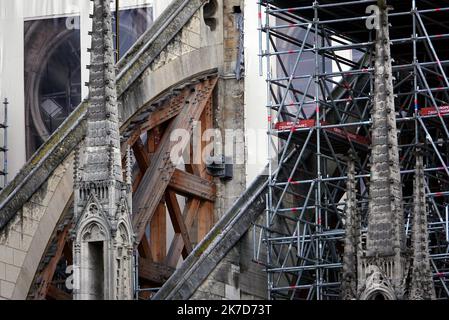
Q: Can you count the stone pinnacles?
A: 4